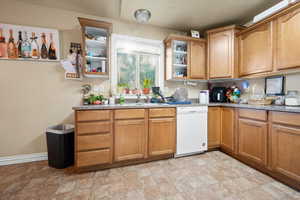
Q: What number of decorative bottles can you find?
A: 7